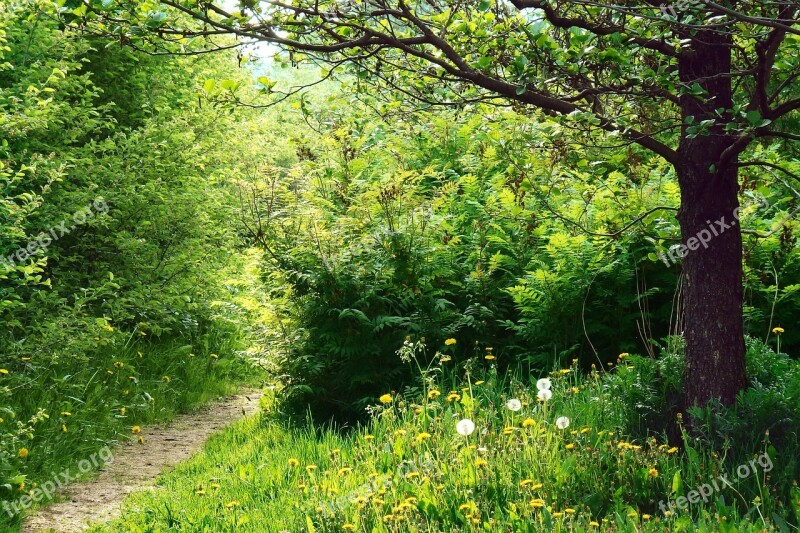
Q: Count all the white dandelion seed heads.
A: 5